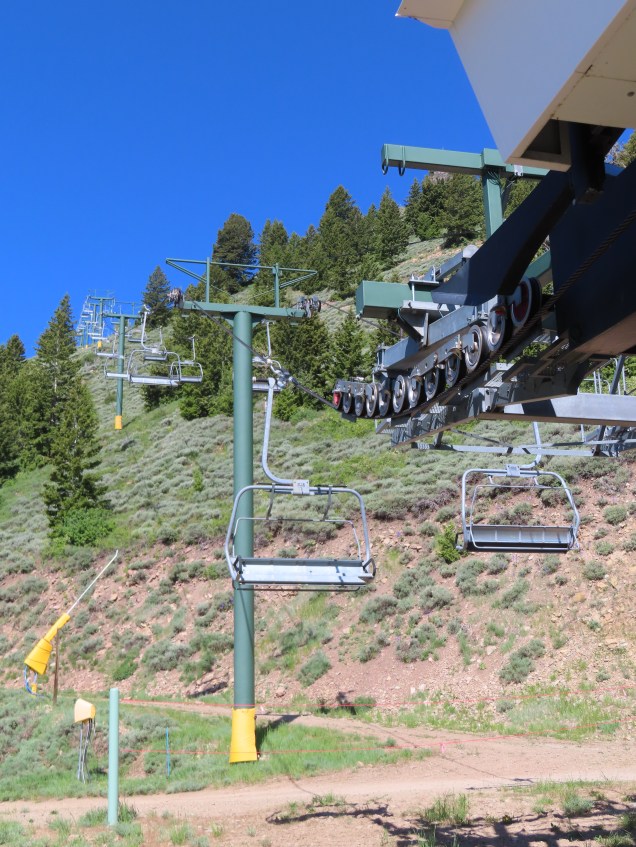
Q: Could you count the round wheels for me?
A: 12